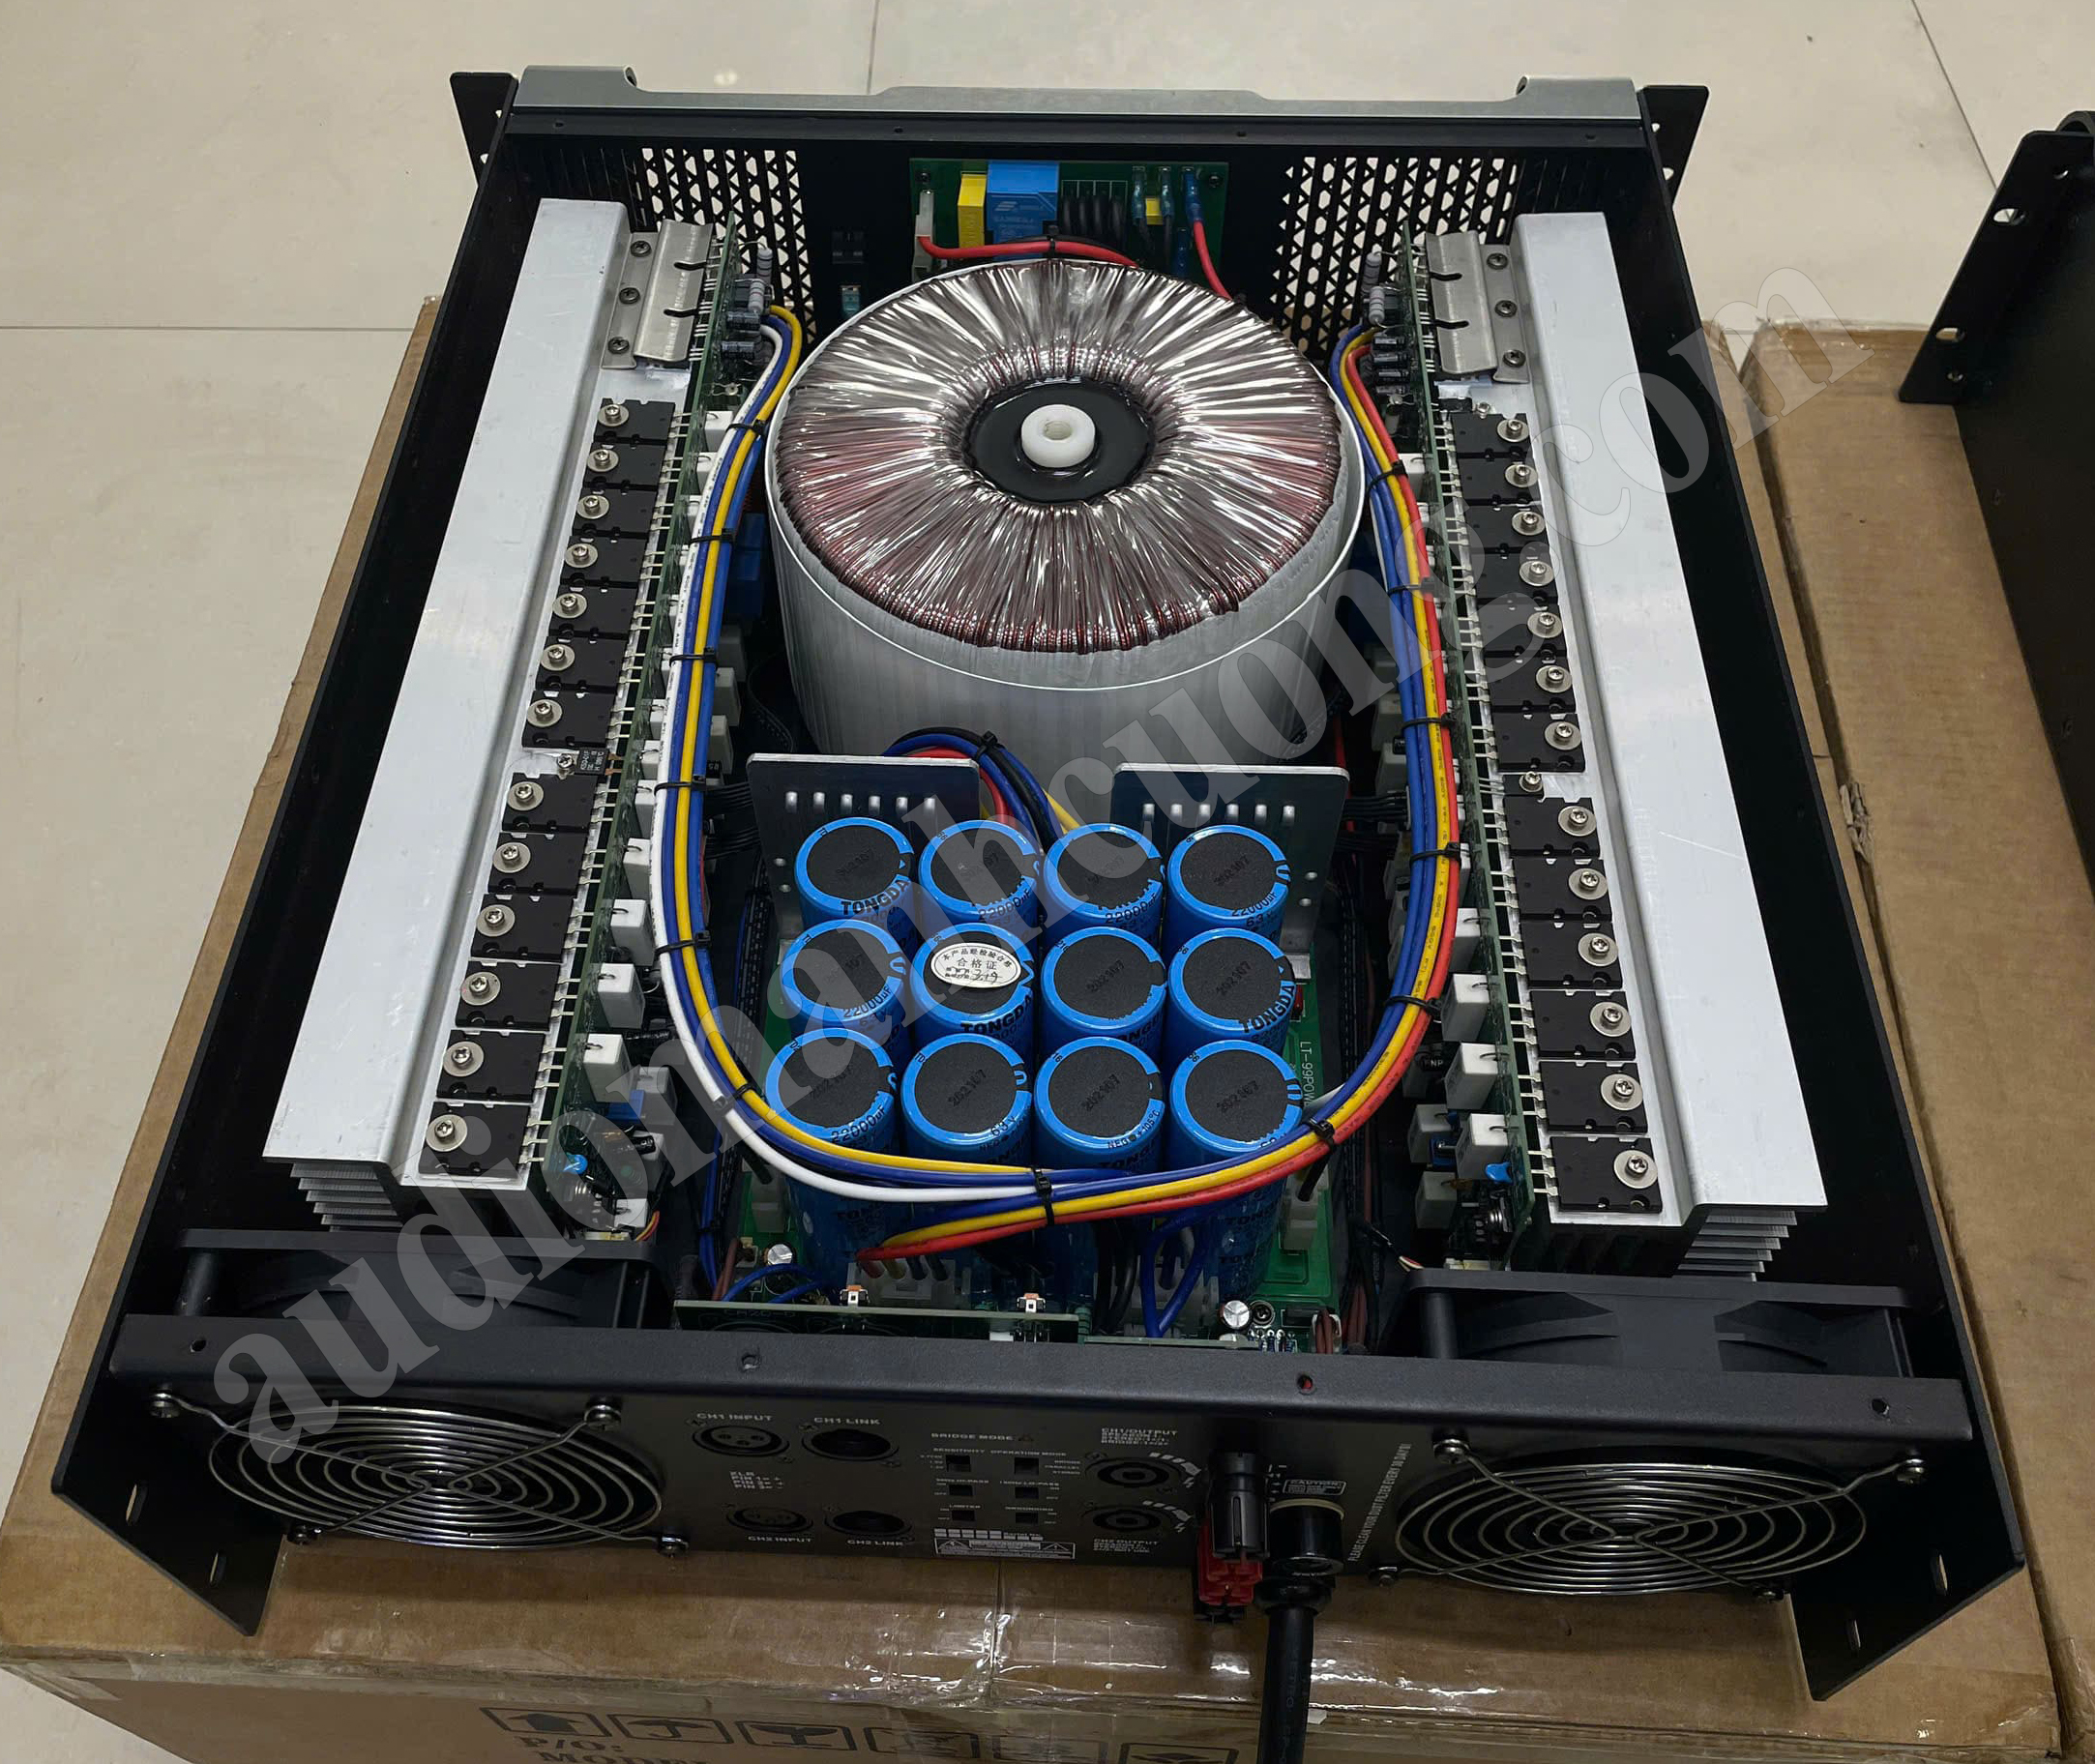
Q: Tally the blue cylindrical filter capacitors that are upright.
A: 12